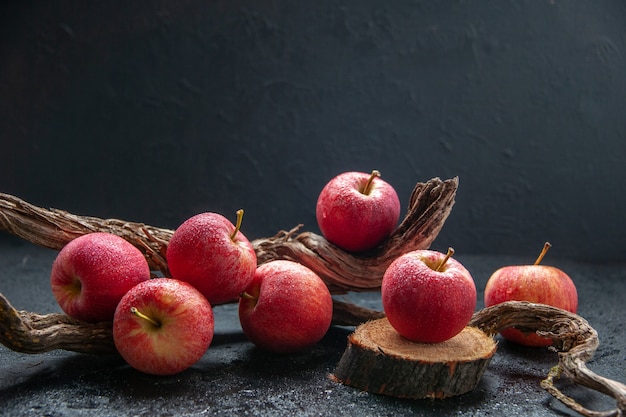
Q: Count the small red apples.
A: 7